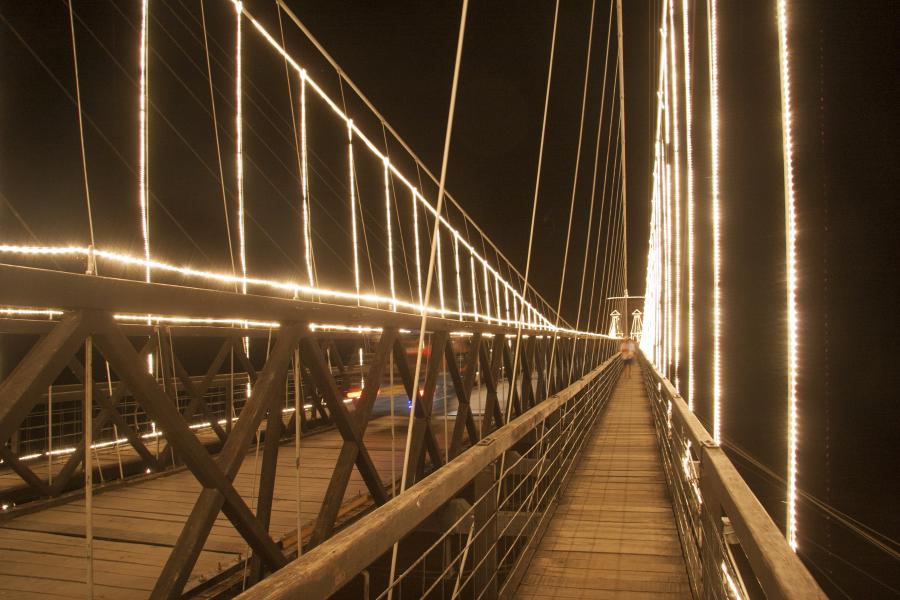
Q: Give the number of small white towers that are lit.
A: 2